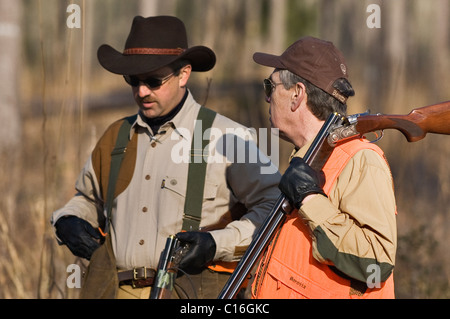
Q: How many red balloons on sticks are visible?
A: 0